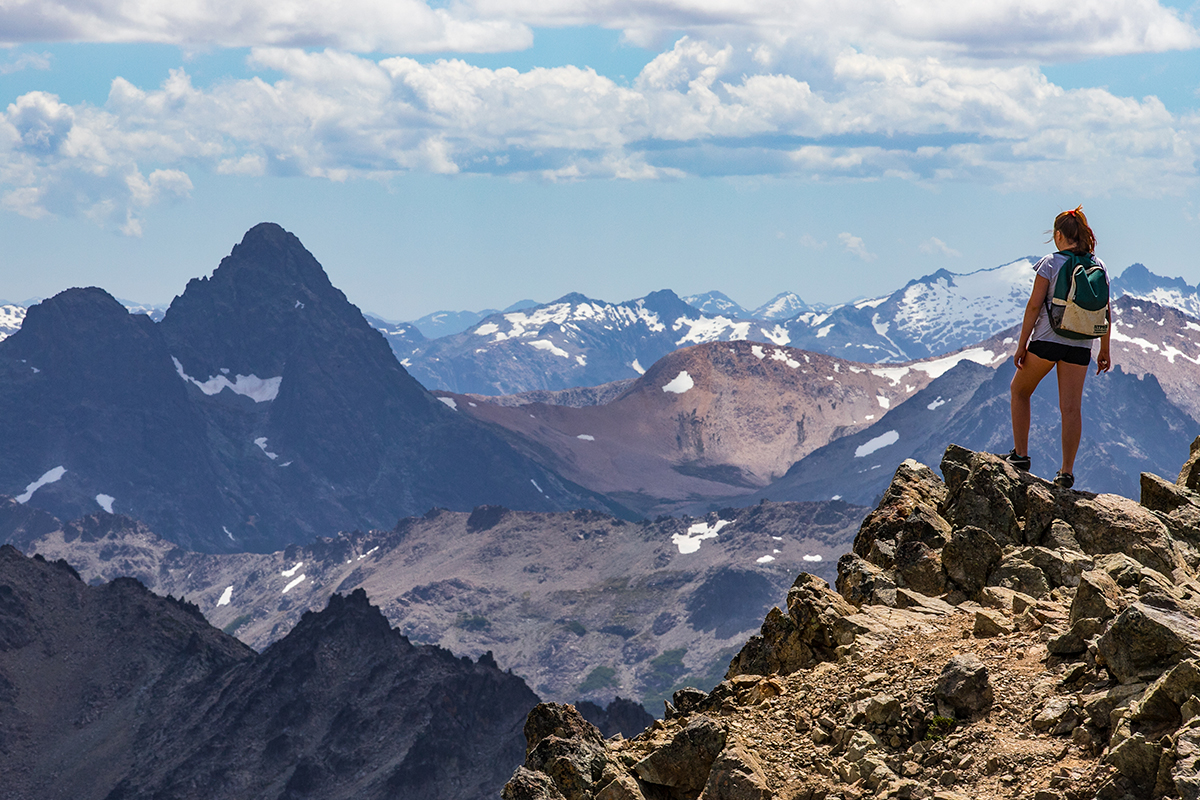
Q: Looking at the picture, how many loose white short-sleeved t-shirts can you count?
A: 1